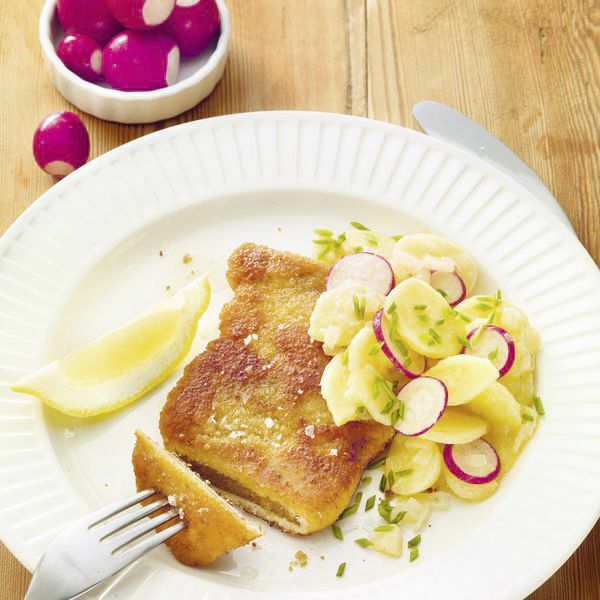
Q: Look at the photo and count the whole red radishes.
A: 6